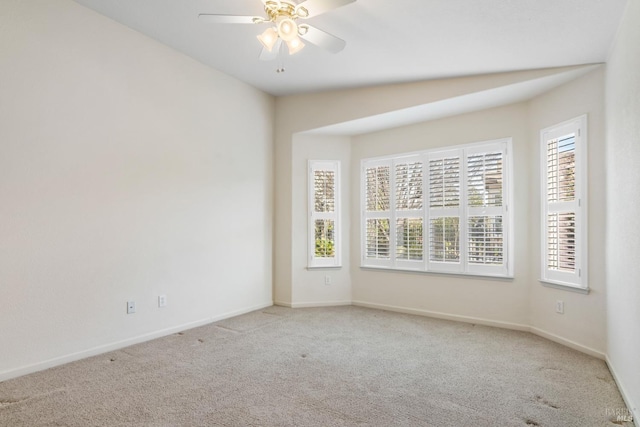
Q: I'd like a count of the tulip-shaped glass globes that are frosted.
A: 3